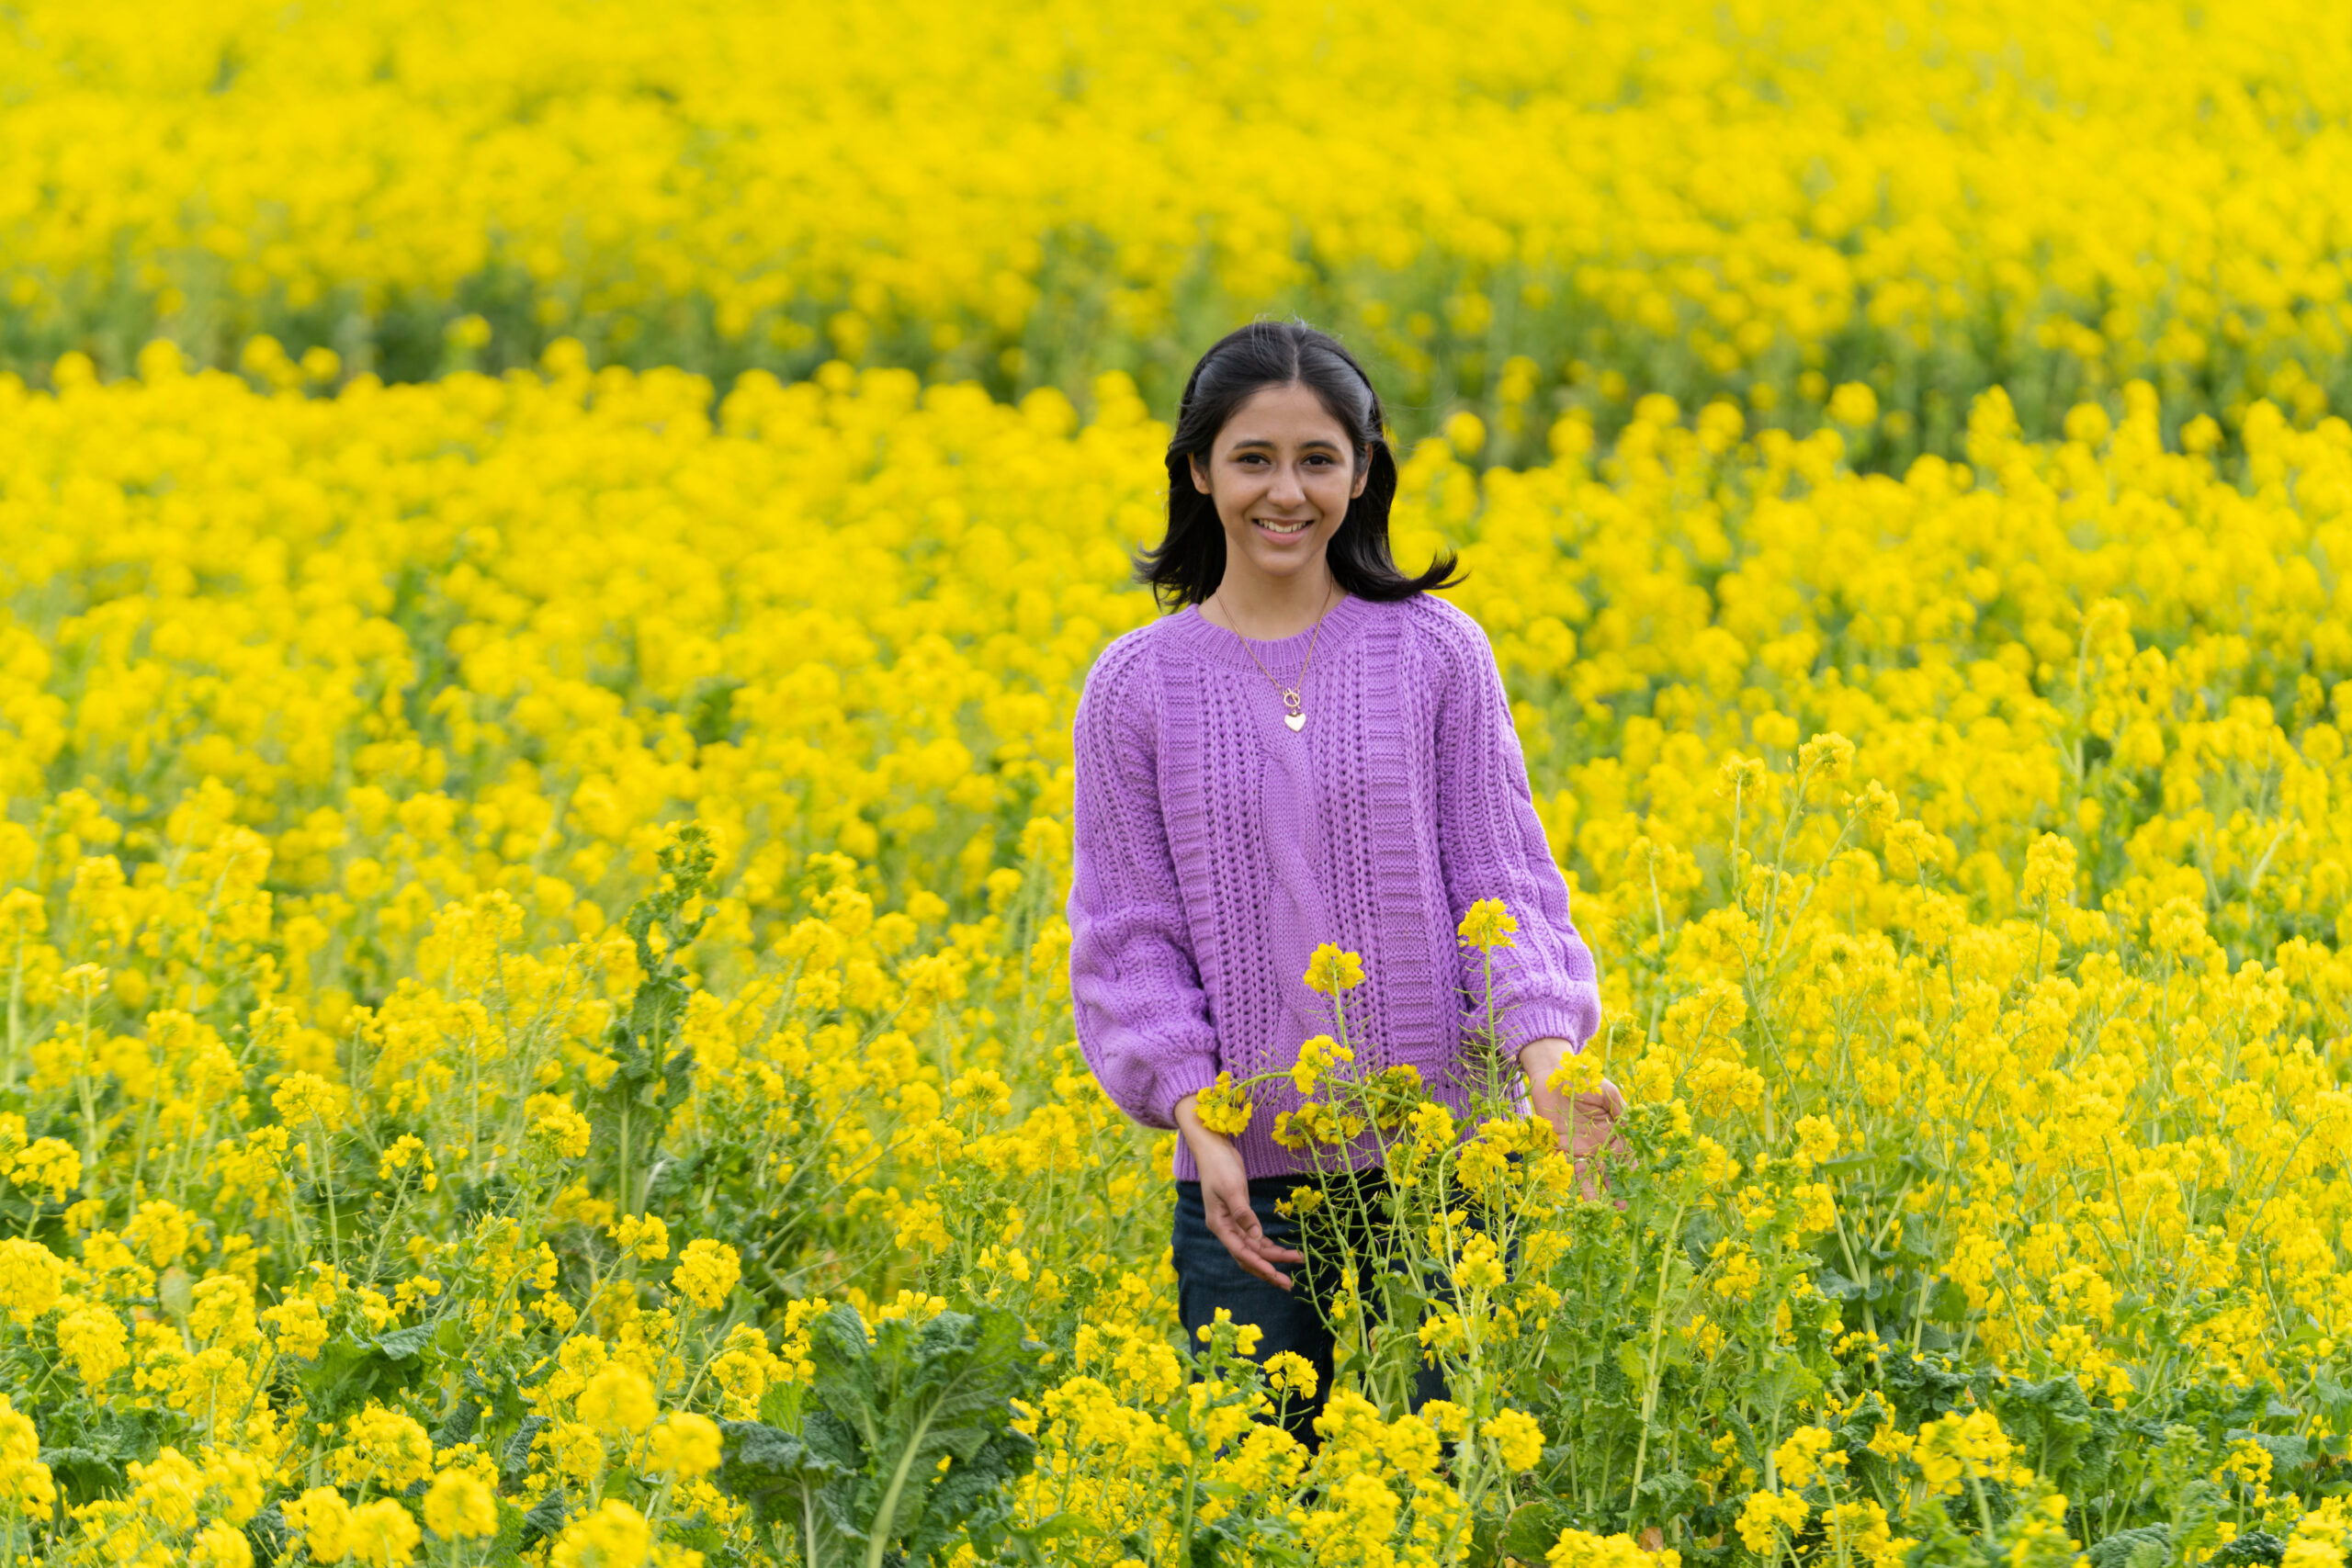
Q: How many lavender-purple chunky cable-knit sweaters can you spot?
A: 1